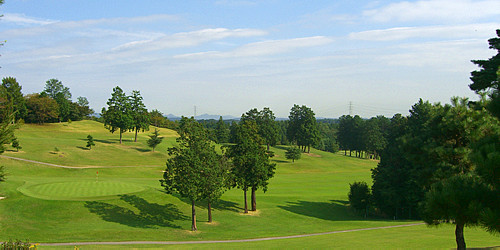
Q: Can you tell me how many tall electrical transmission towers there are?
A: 2